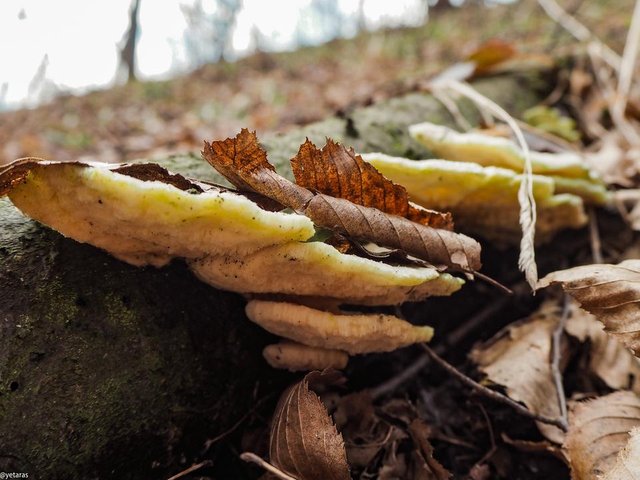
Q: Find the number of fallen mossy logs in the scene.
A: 1